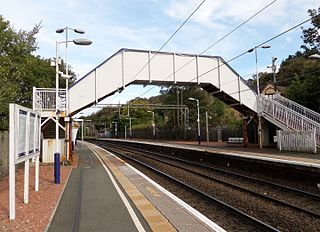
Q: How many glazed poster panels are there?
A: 3